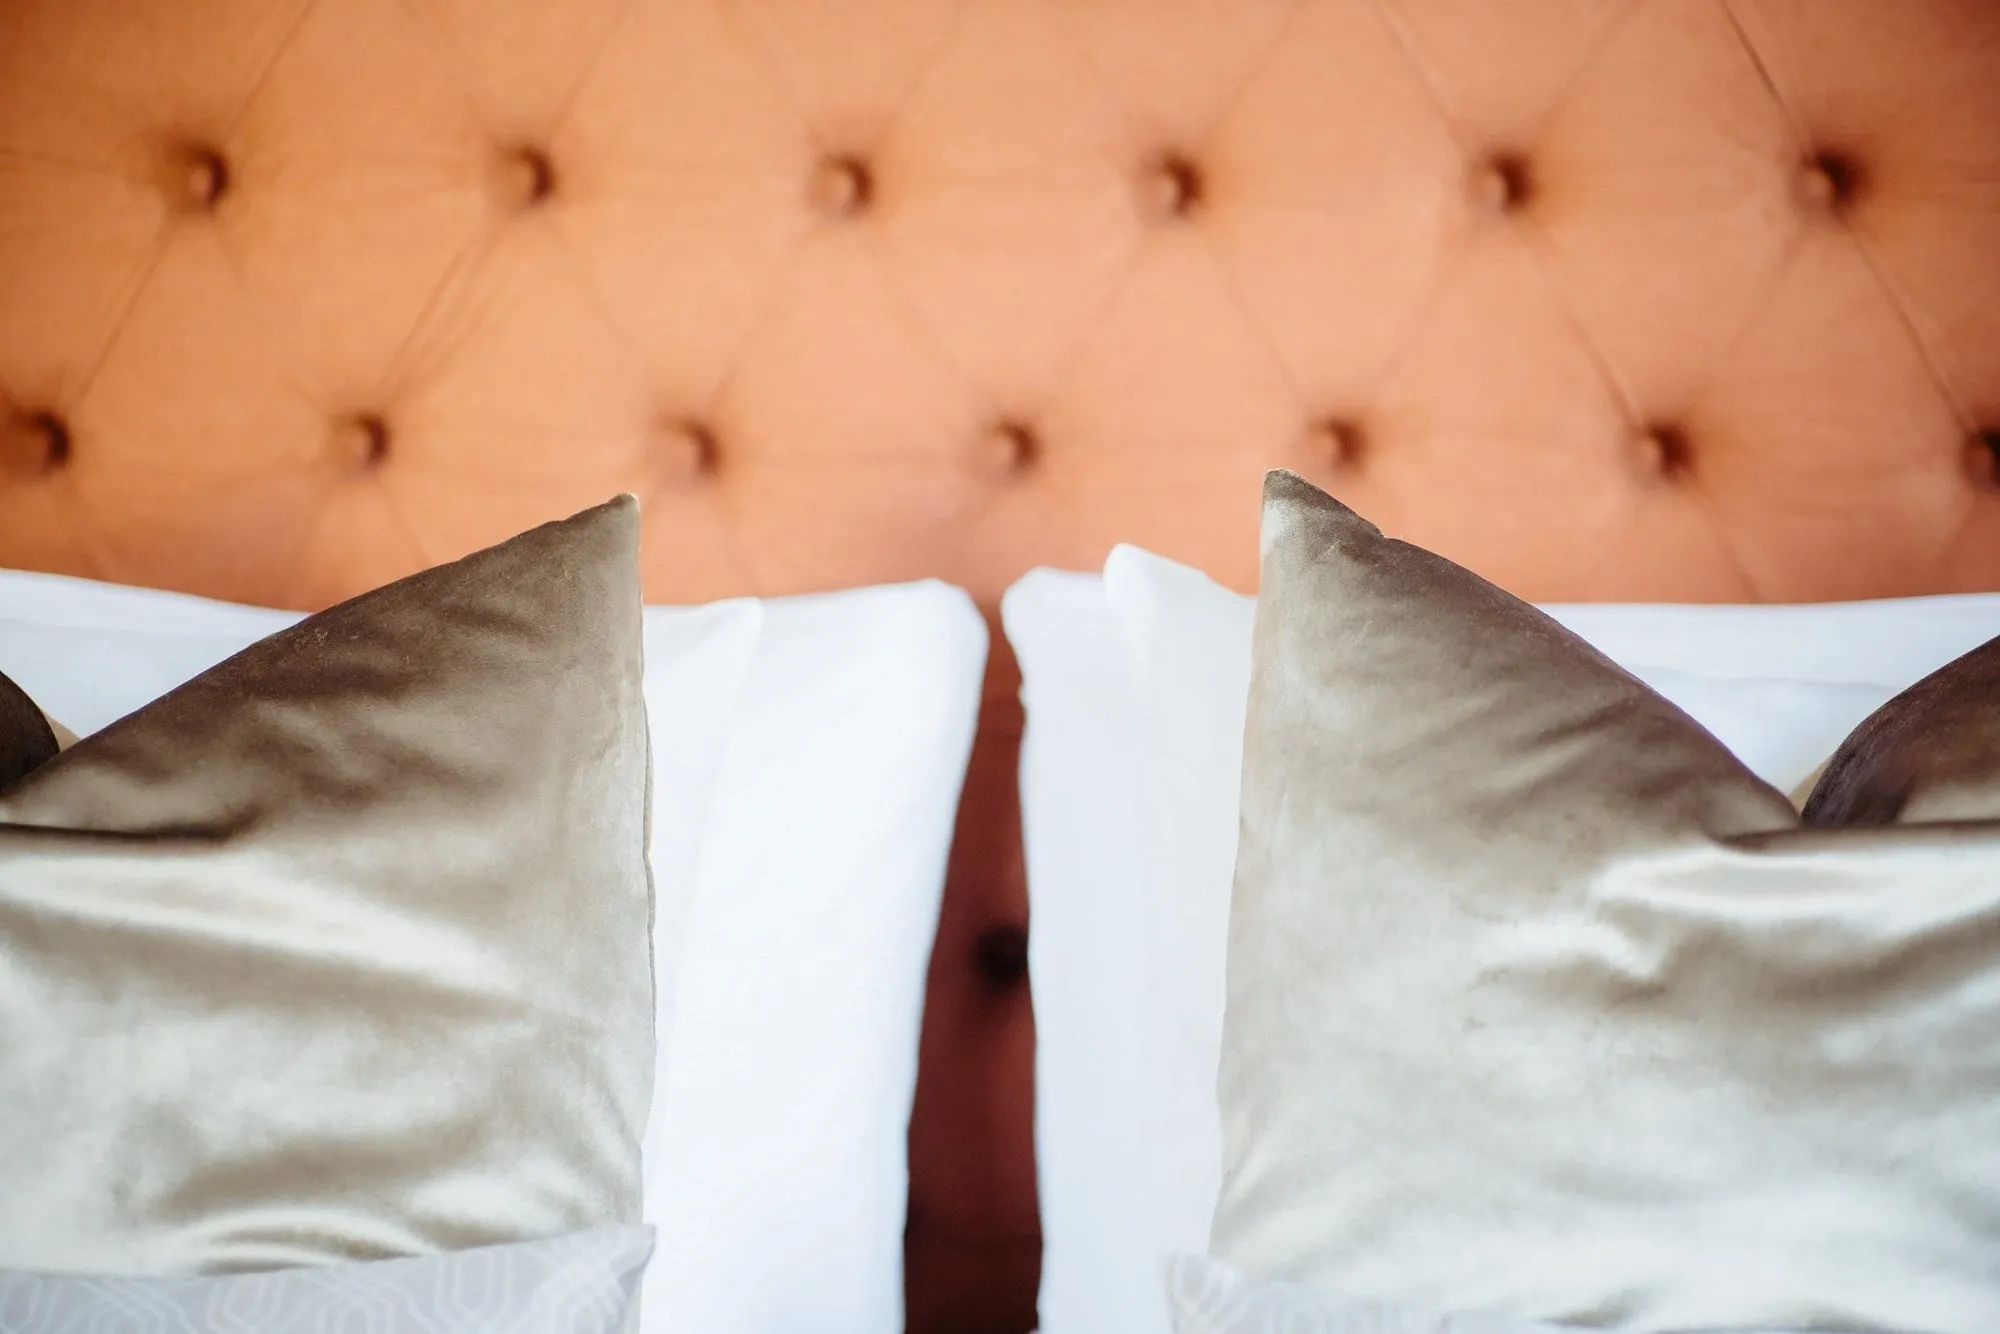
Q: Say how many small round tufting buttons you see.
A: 14